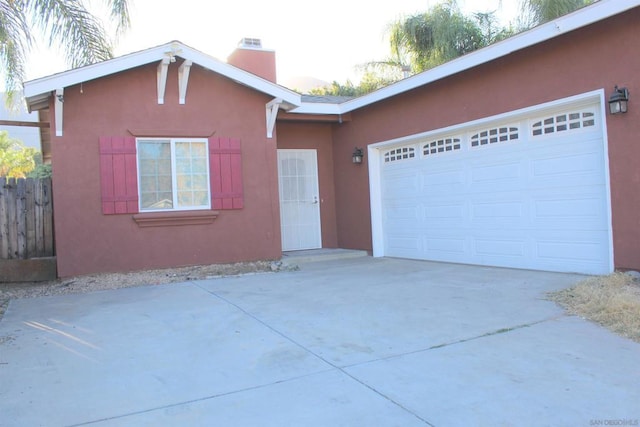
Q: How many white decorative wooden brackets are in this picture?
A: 4